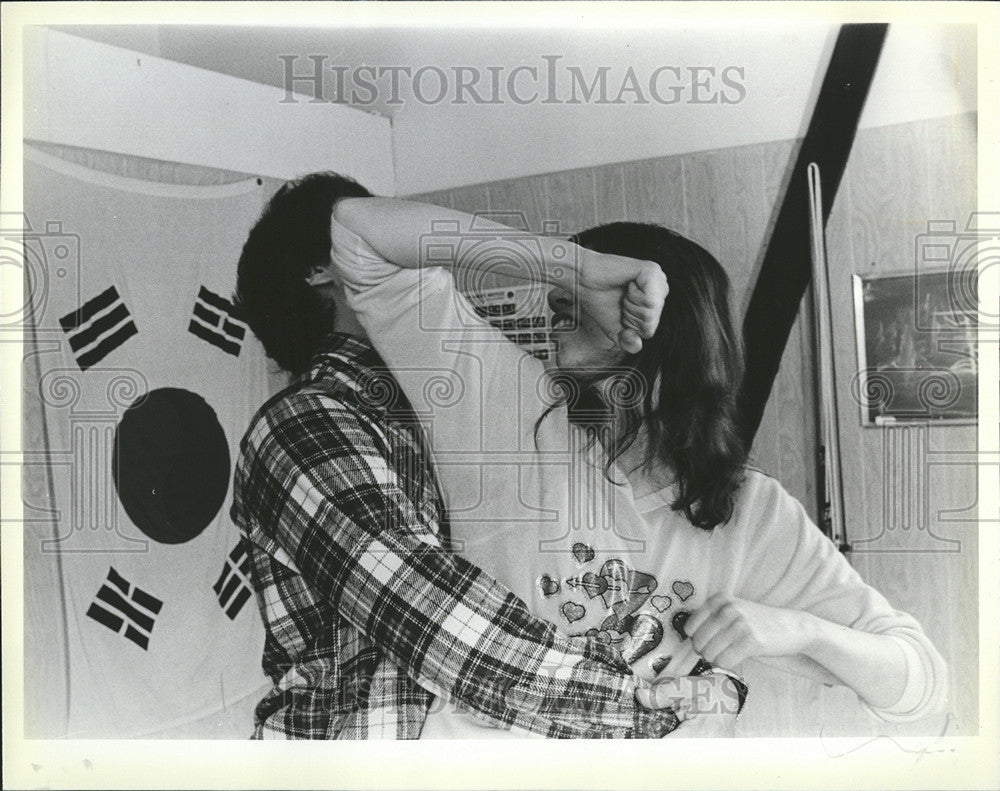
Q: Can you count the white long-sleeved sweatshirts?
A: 1